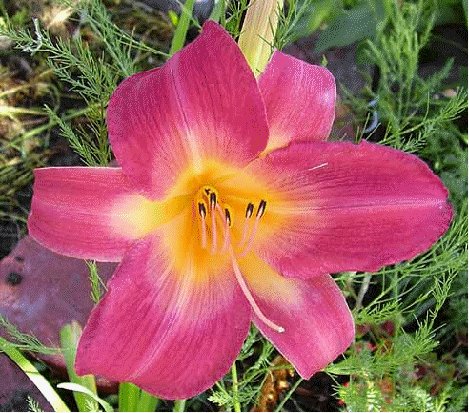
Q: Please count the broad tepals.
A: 3